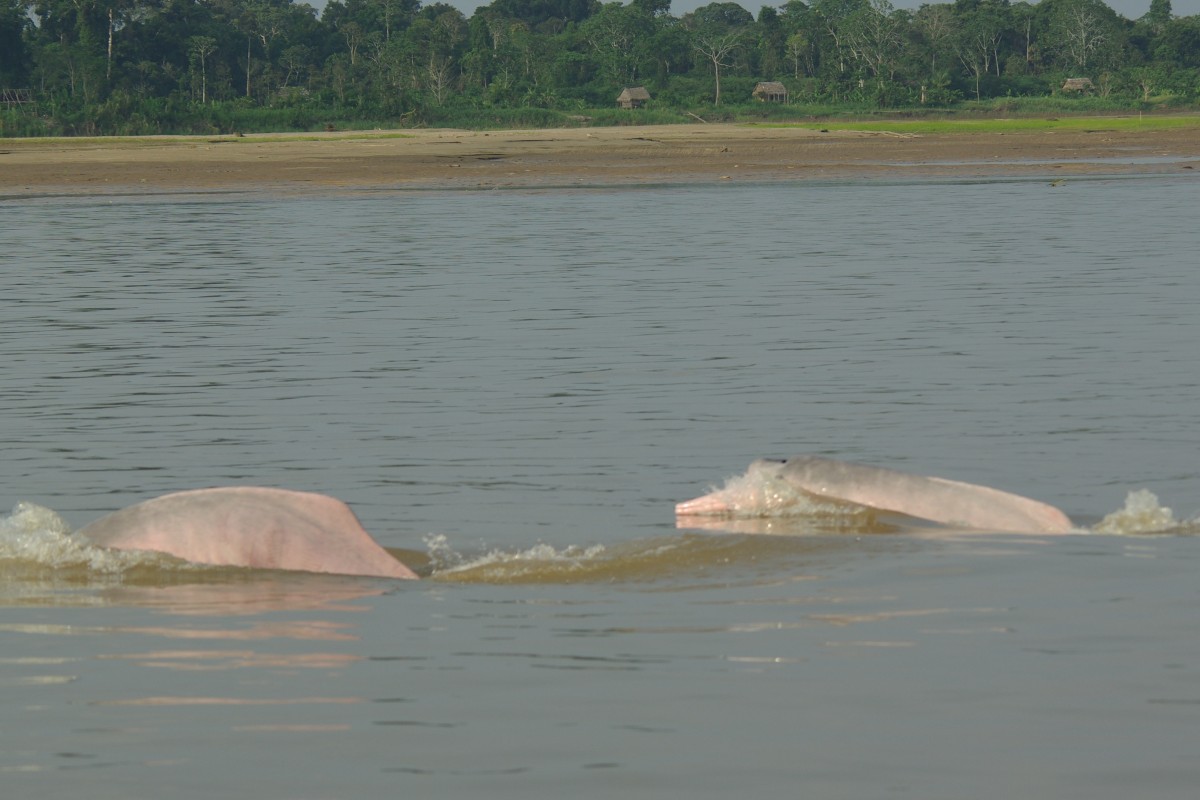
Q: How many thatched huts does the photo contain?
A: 3